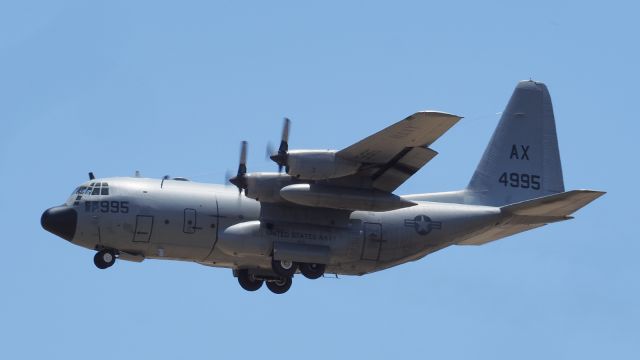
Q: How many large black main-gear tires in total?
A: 4